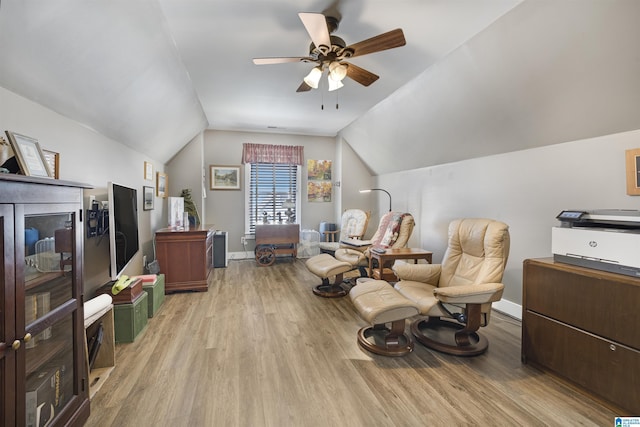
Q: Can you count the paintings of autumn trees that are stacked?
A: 2